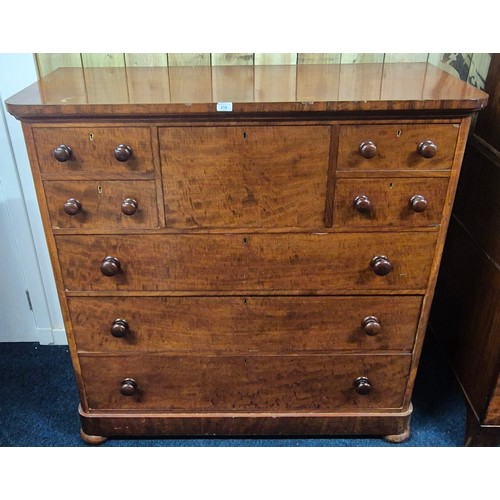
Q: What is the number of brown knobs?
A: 14